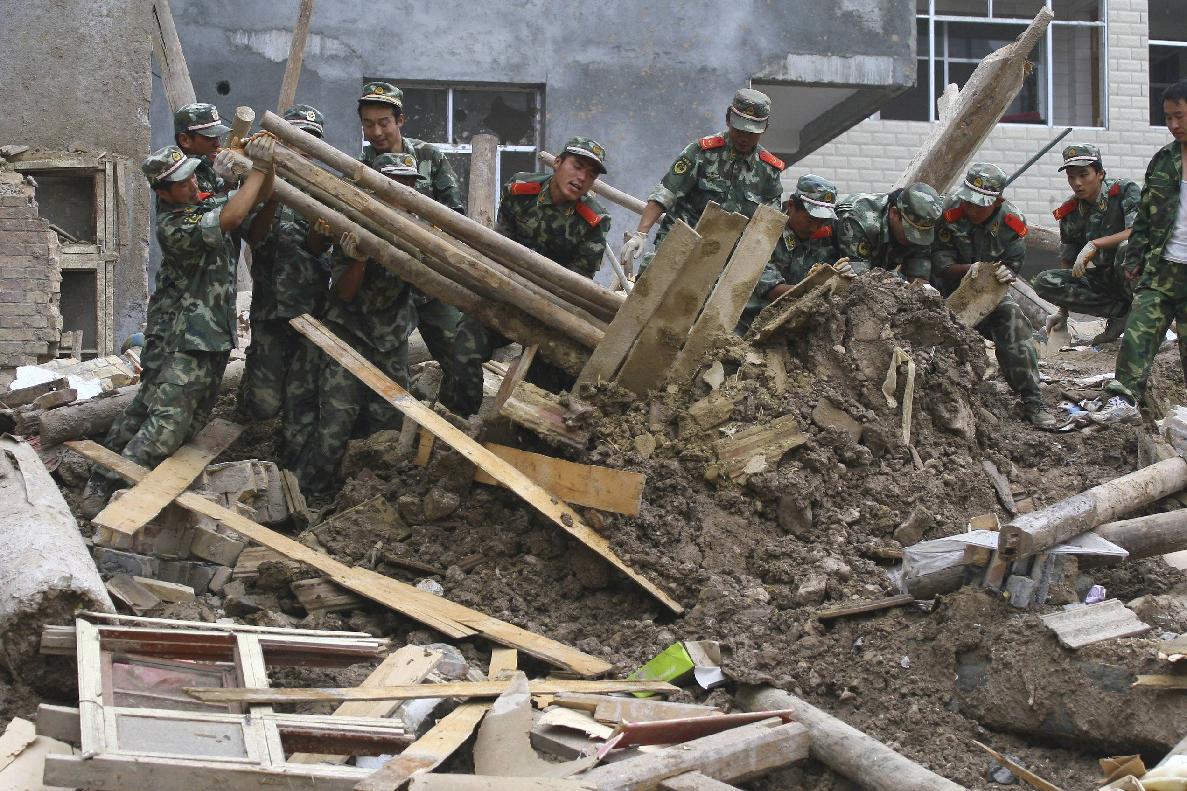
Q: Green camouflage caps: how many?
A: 11